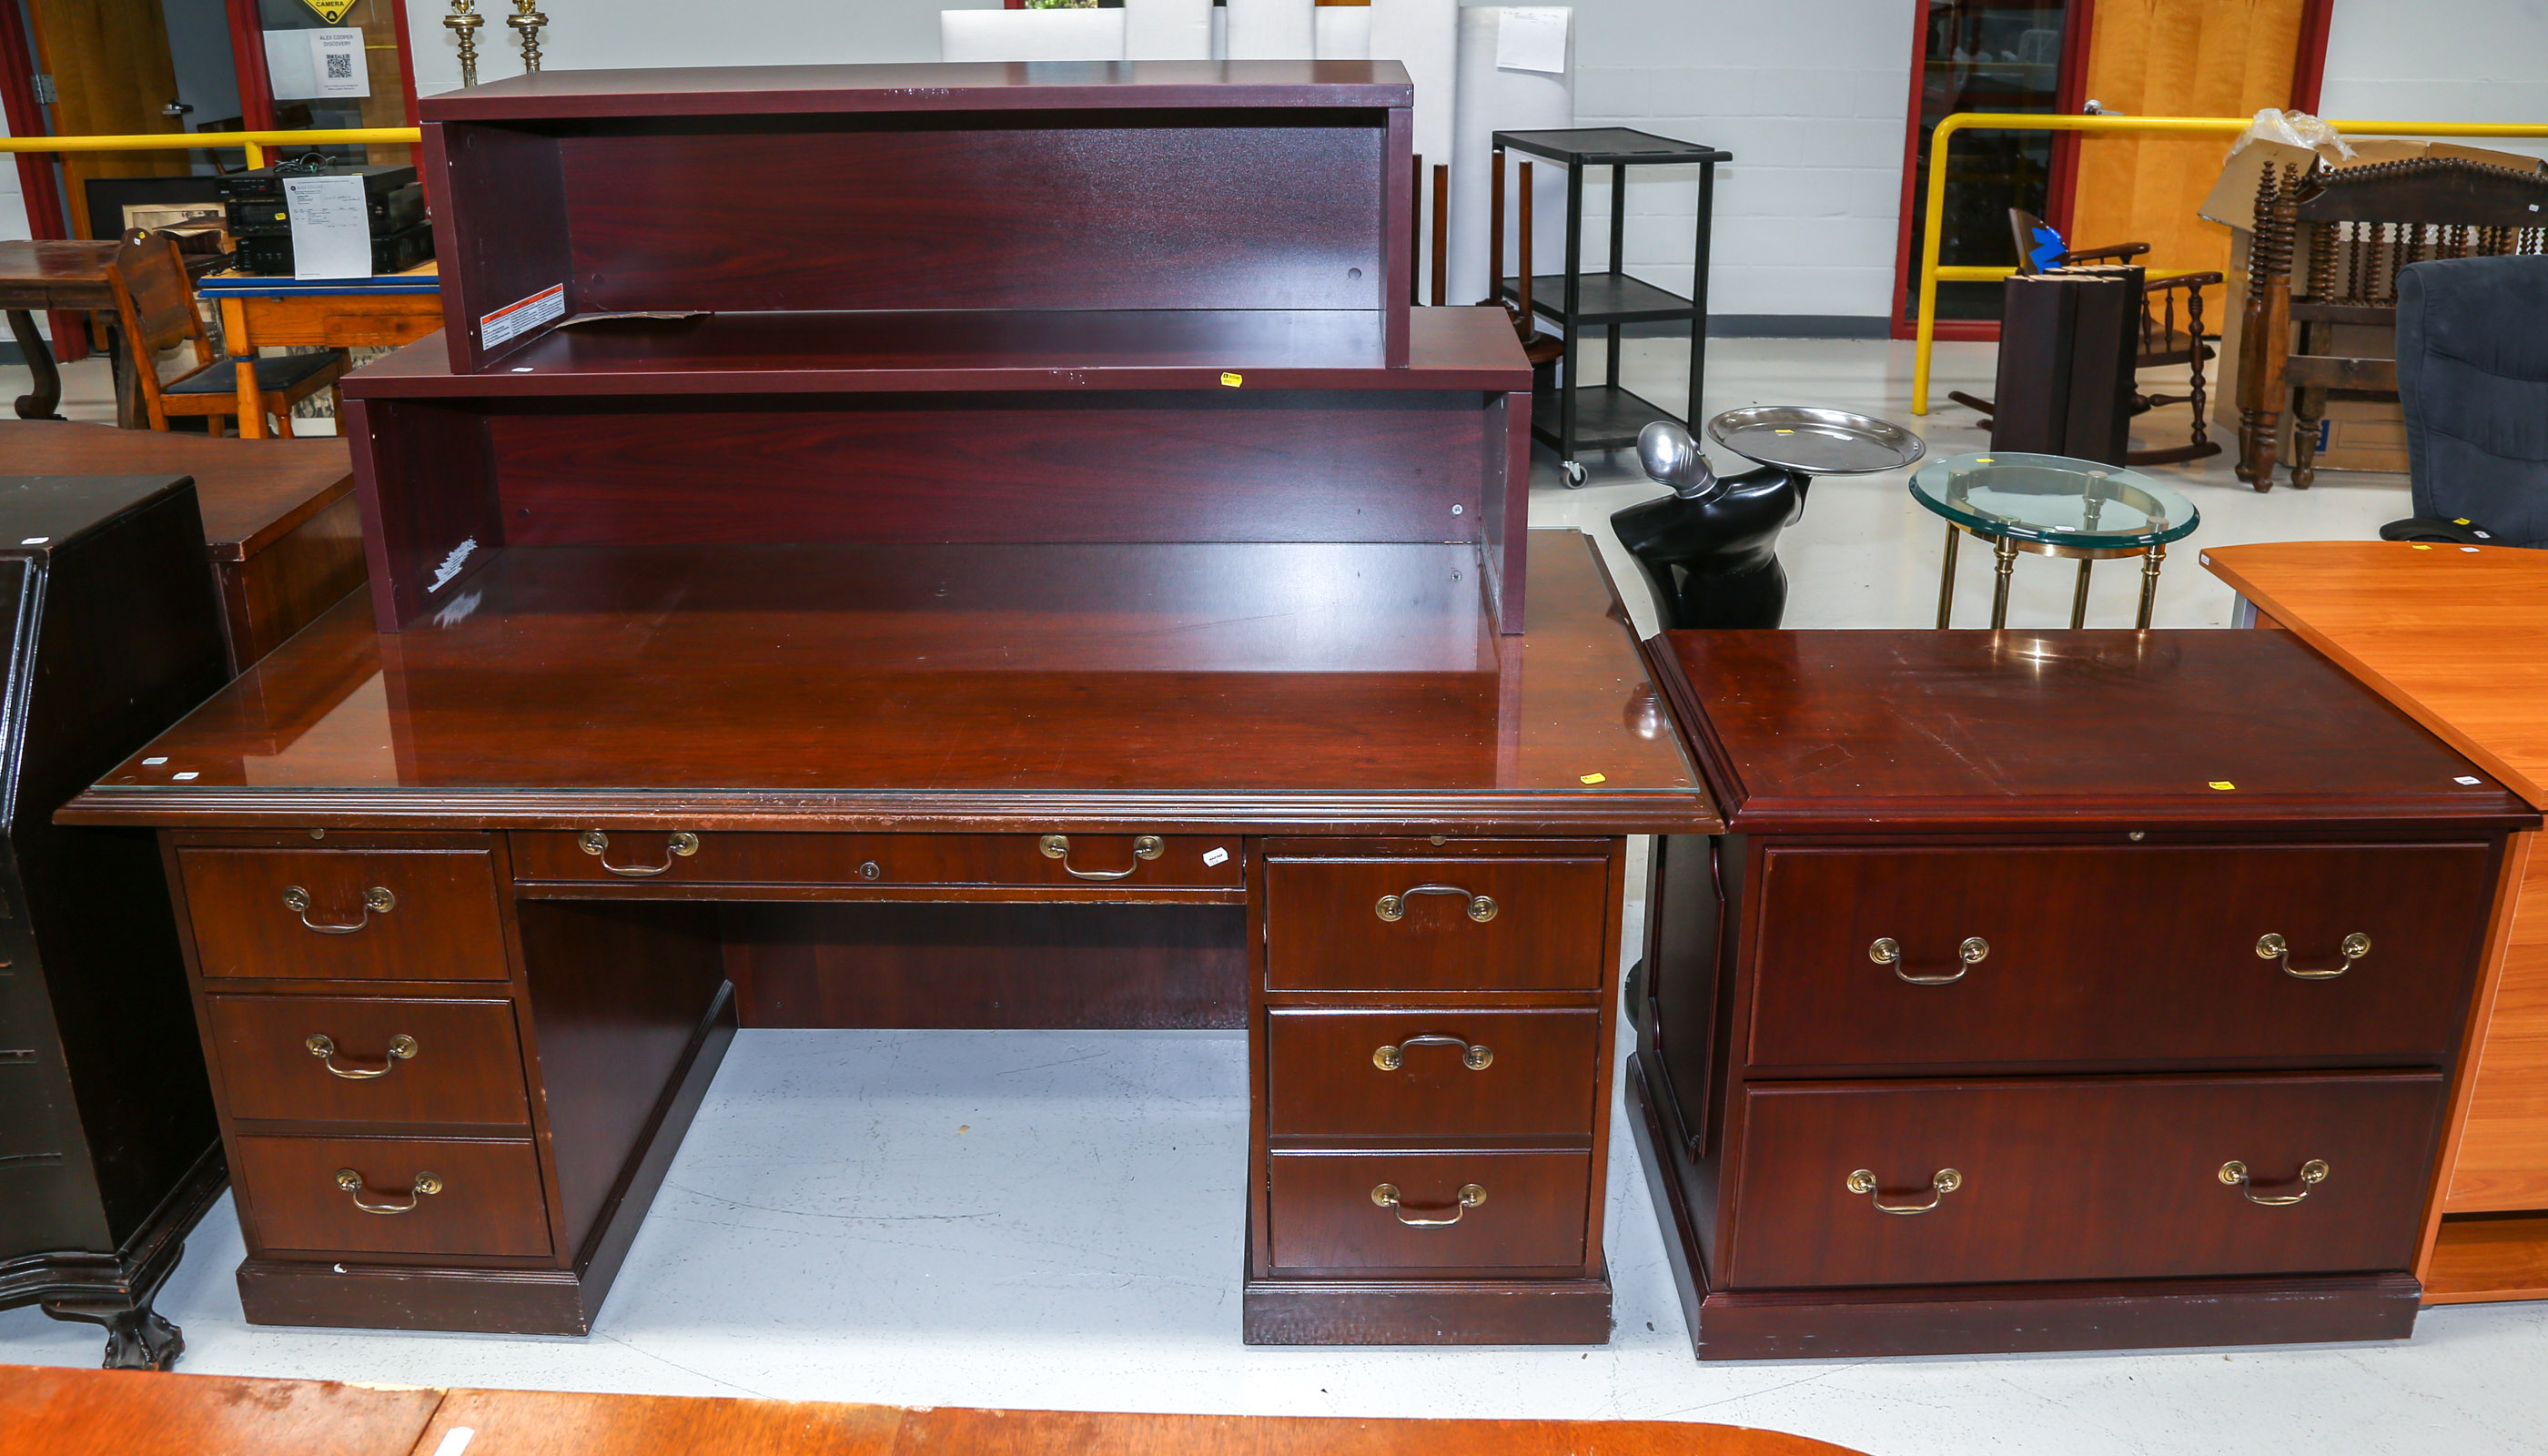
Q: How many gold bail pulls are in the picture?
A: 12